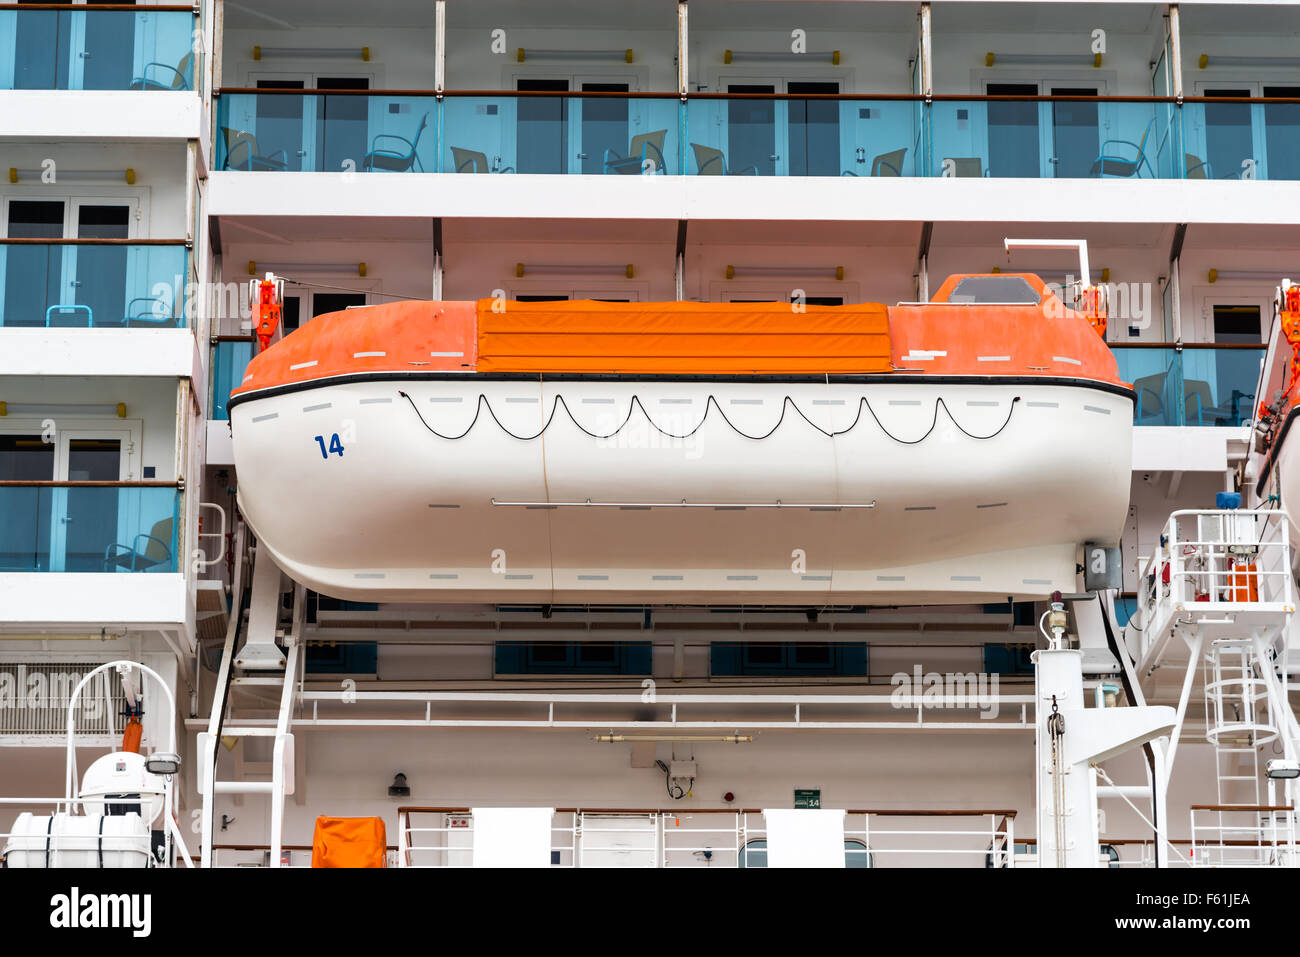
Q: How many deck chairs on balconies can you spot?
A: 15